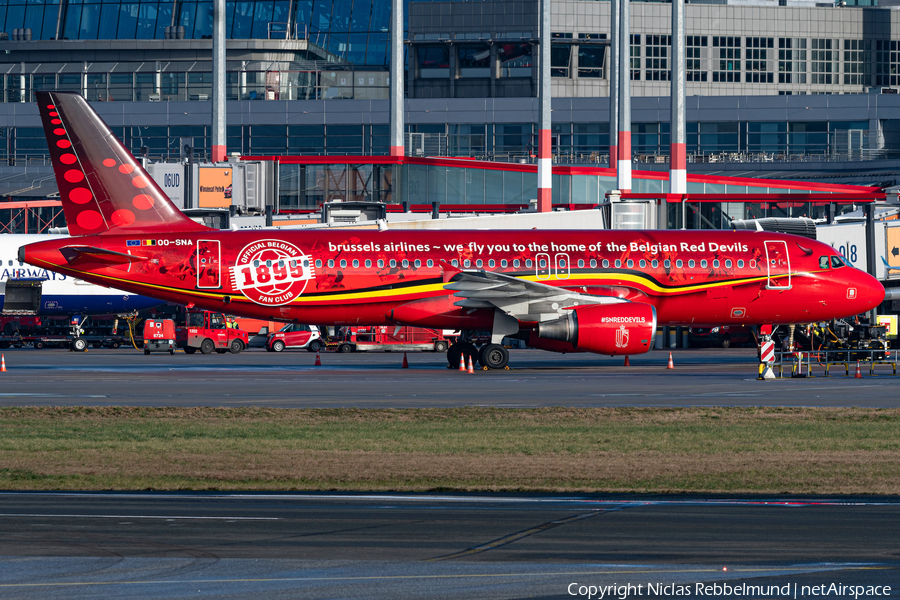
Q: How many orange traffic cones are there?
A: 8